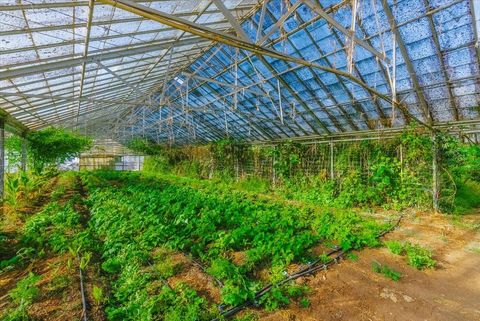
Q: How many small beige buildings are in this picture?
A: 1